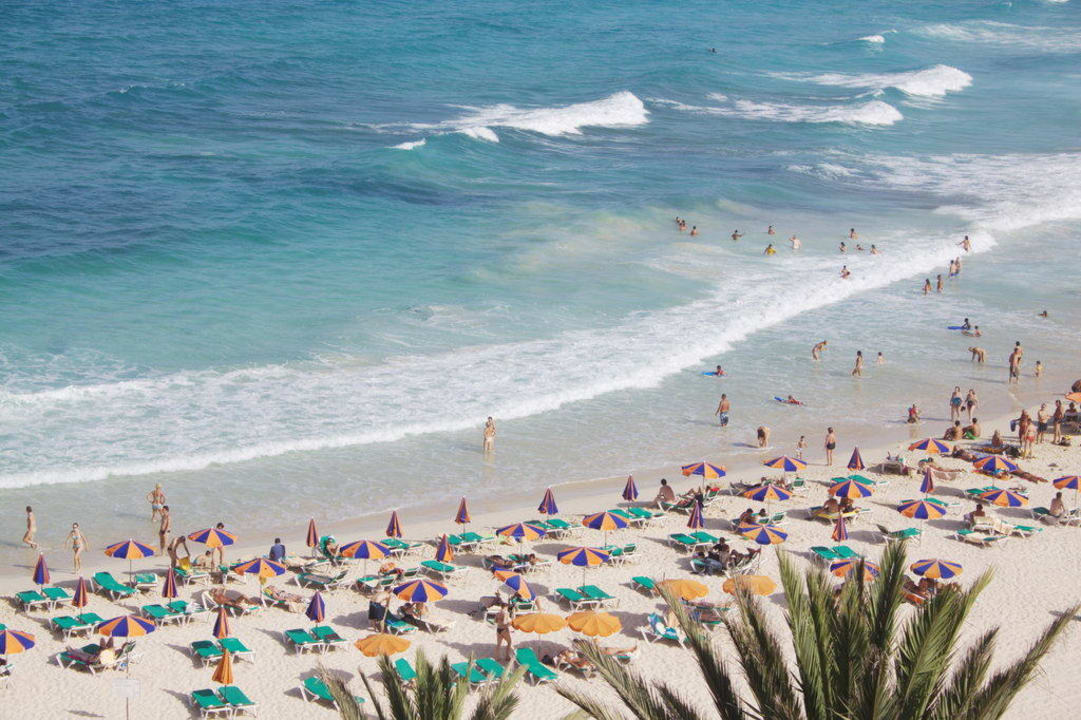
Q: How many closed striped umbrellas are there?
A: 15